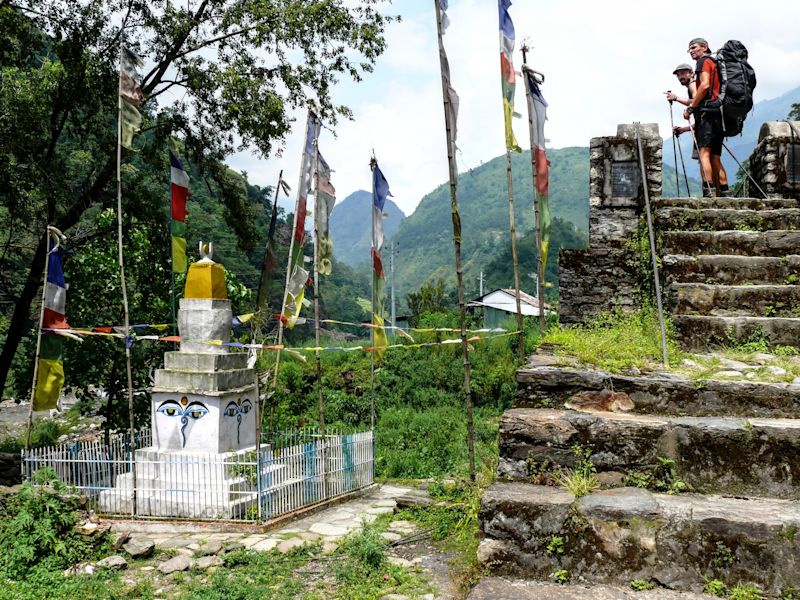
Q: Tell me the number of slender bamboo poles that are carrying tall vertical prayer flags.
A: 10